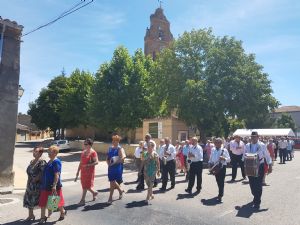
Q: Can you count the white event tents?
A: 1